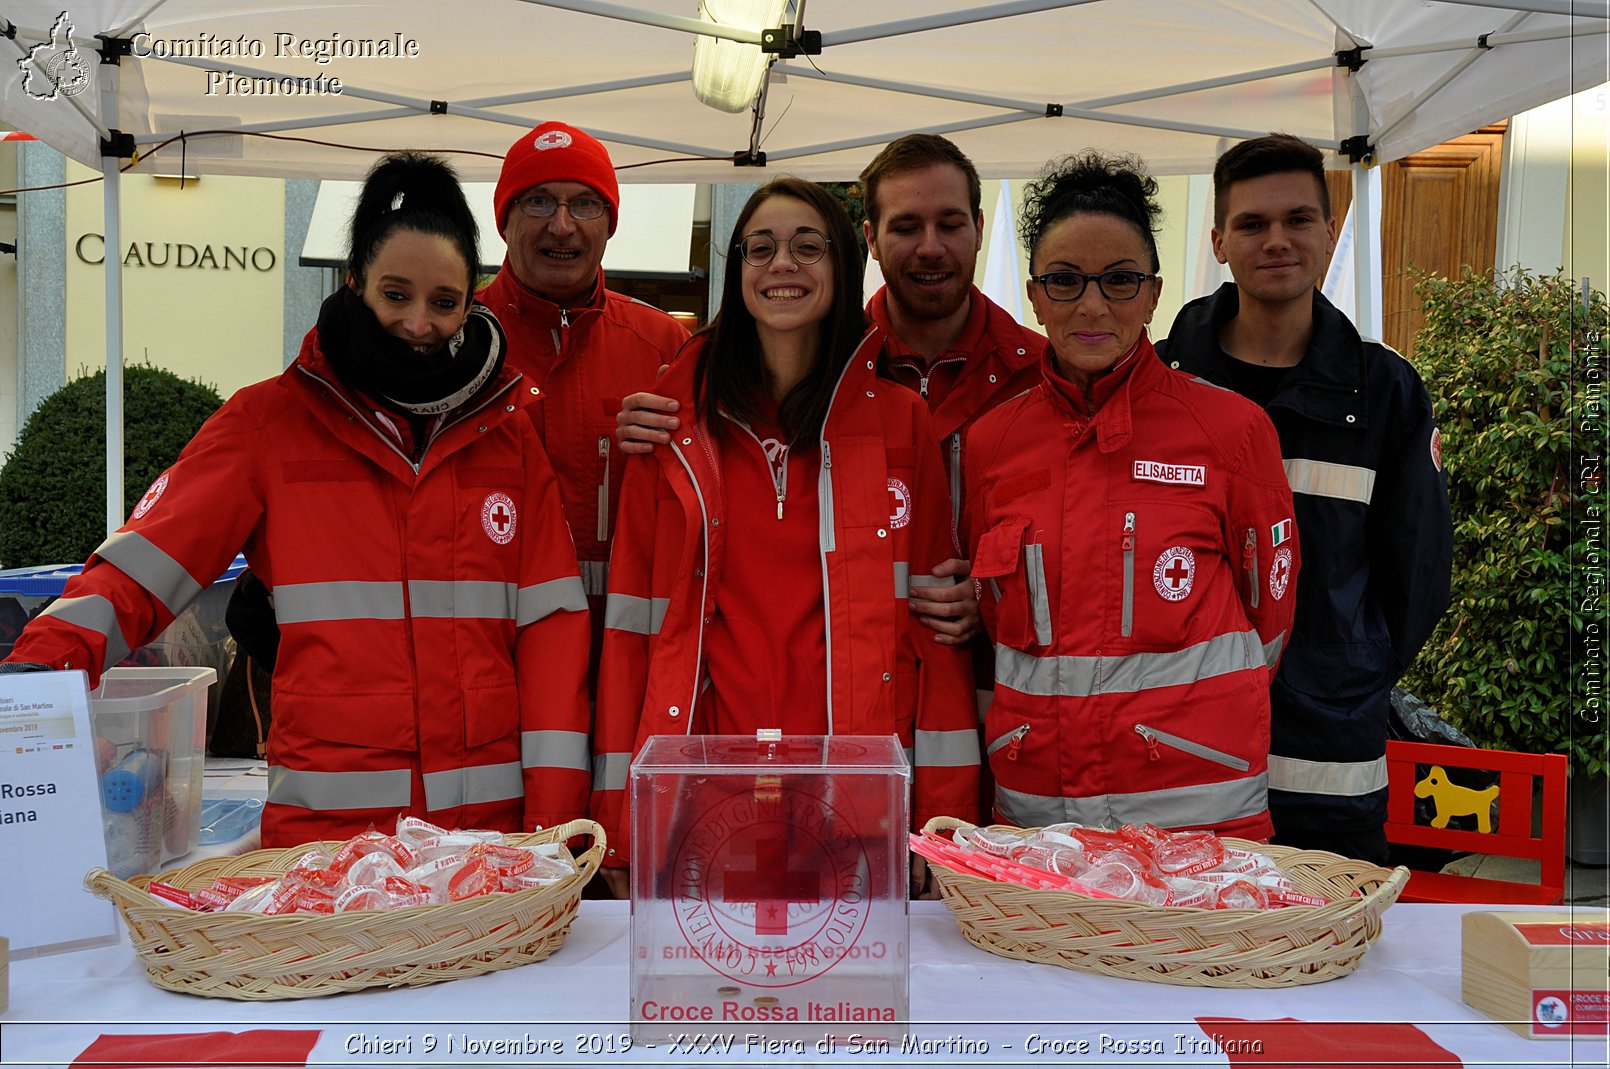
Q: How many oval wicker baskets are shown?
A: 2